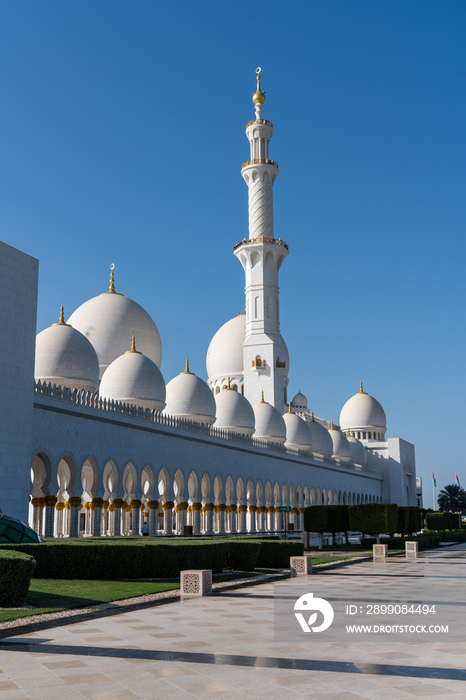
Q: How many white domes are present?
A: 13